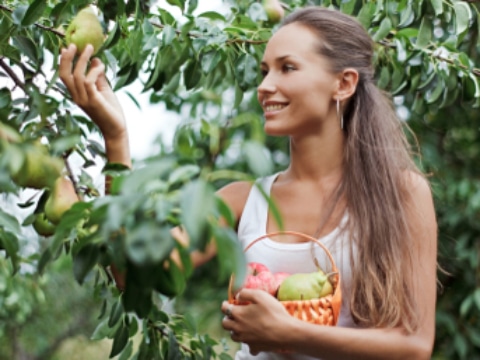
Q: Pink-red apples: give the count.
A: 2